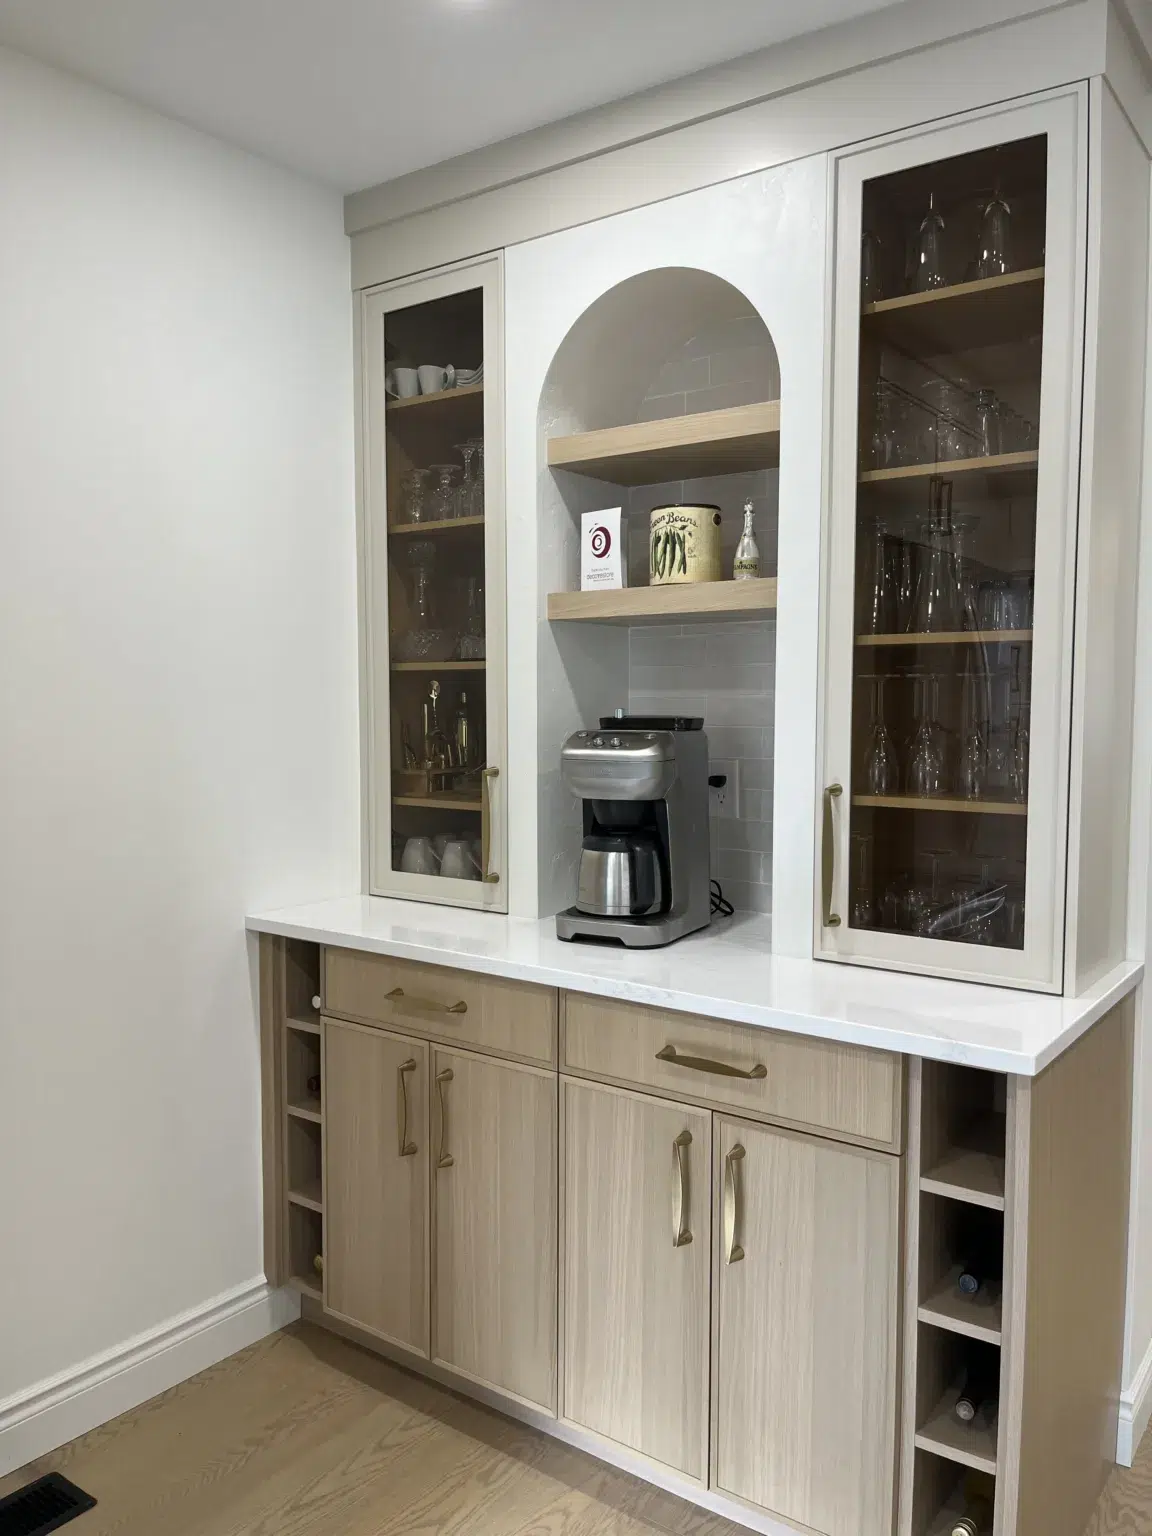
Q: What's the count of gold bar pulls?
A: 8